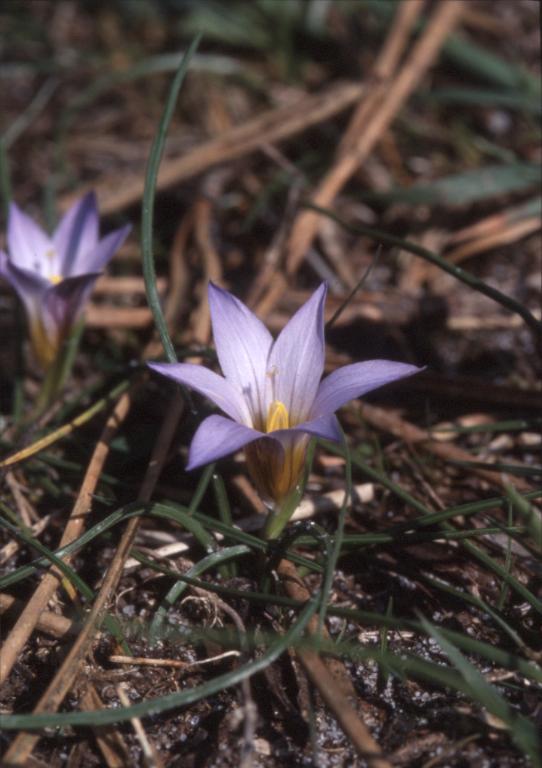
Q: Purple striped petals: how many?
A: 12